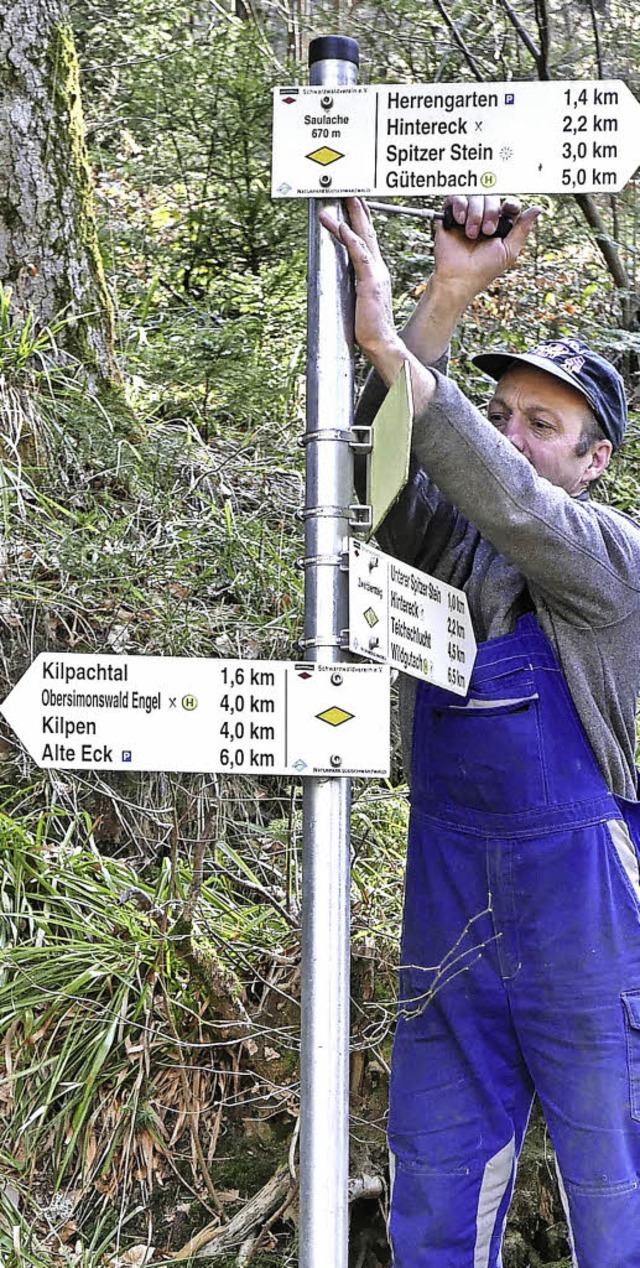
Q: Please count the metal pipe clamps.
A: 4